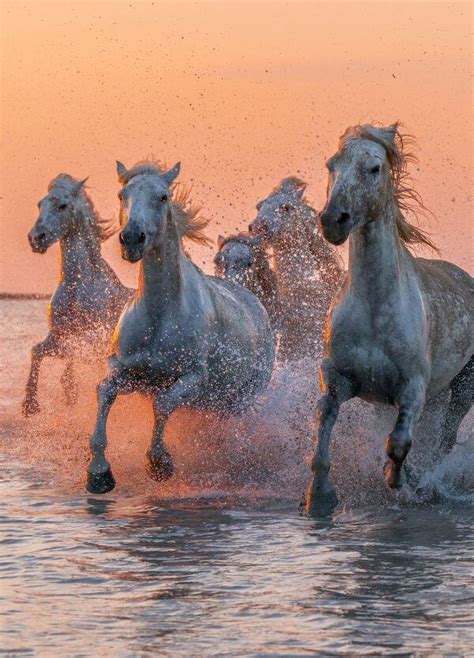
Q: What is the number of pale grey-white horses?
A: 5